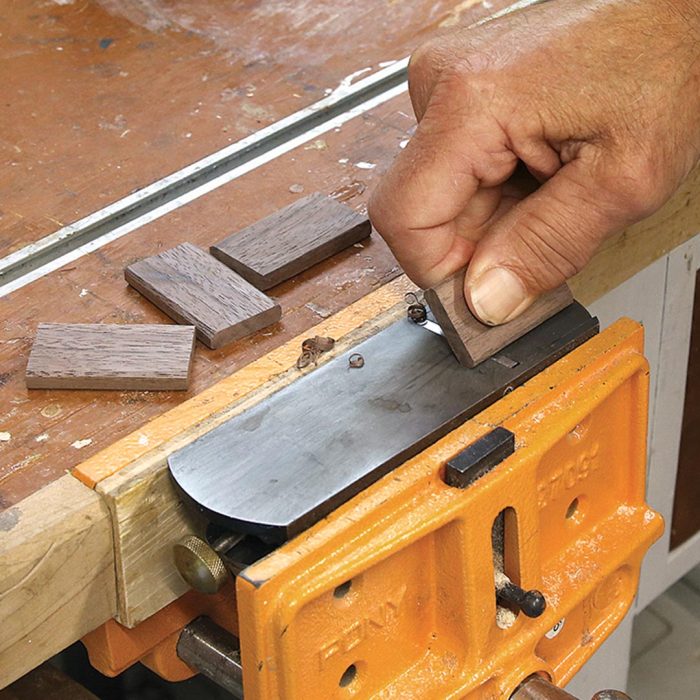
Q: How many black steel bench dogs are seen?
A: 1